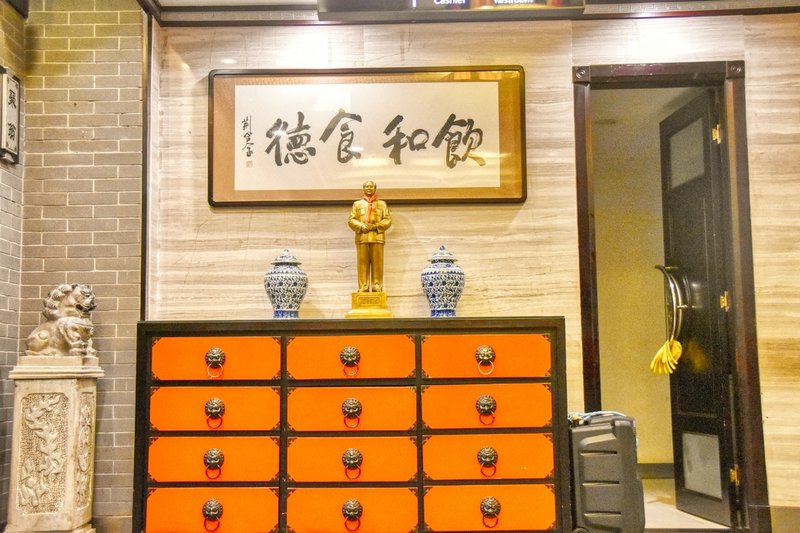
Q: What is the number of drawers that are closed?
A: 12